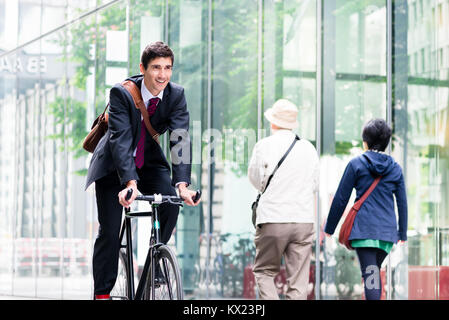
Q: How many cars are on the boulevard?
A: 0